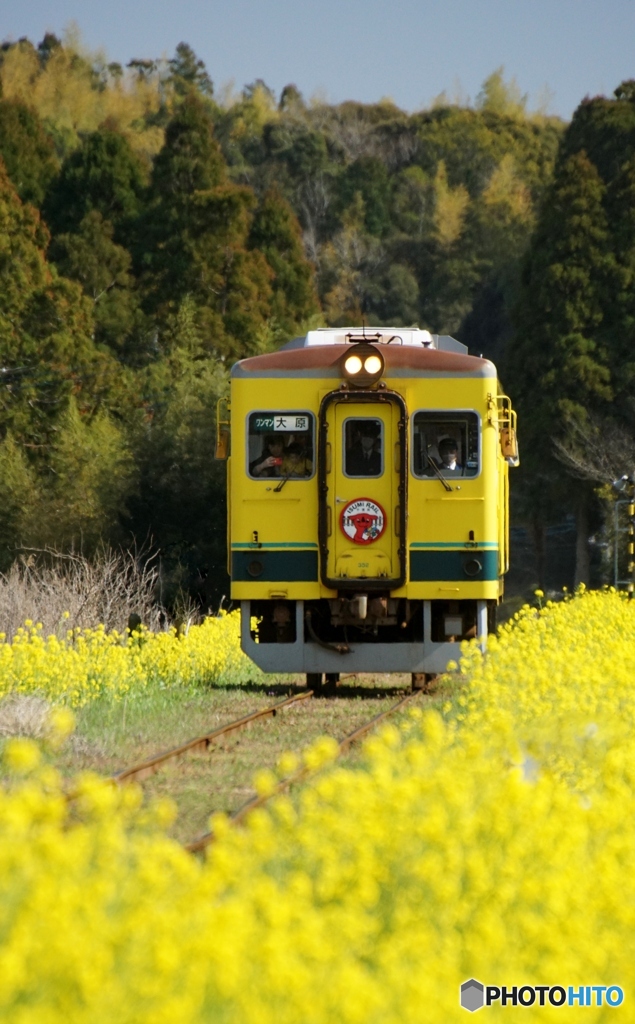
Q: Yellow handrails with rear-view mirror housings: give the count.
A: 2